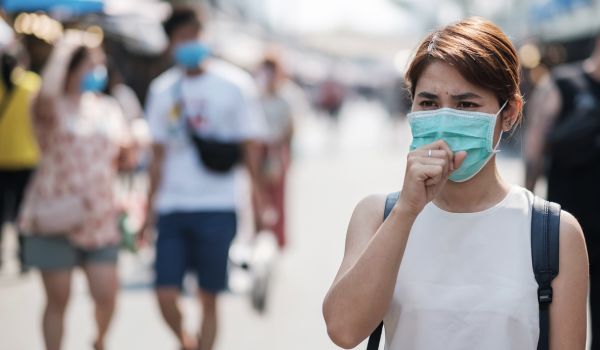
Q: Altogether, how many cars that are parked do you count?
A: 0